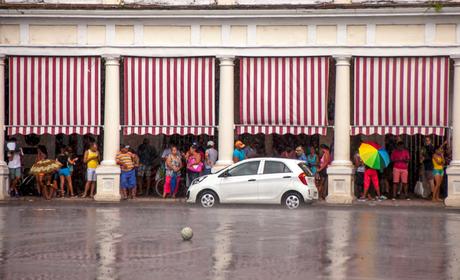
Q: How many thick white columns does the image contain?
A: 5